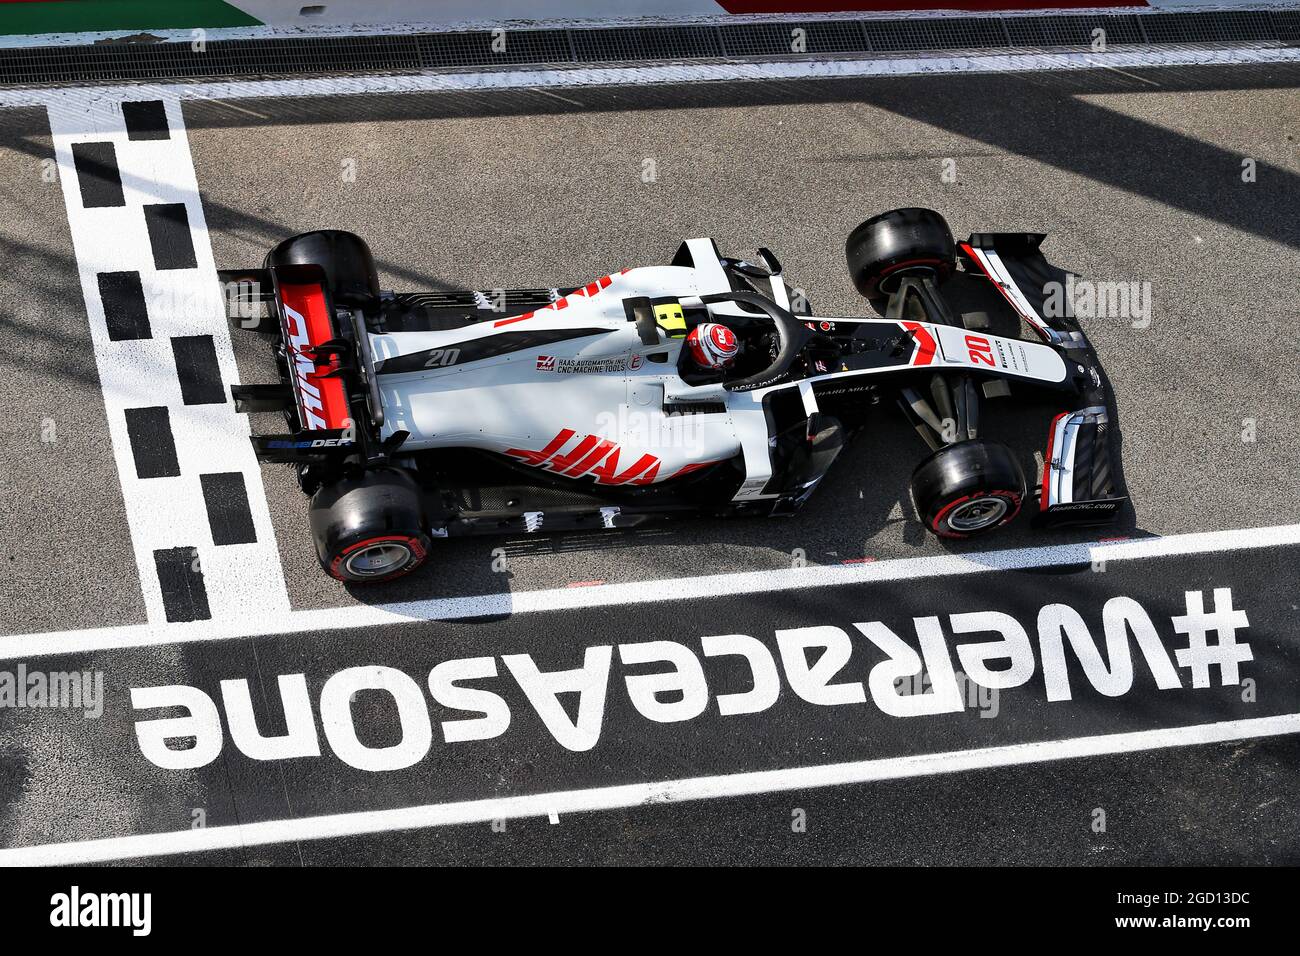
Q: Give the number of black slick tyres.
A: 4